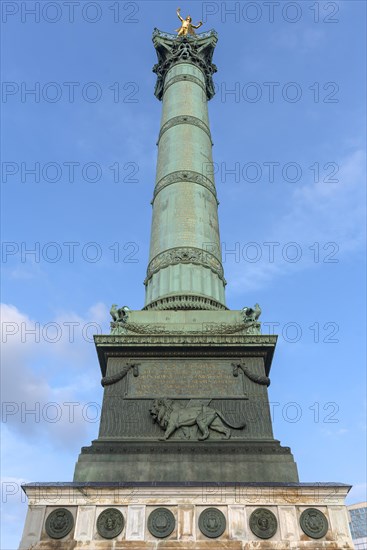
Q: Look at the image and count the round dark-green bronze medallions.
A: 6